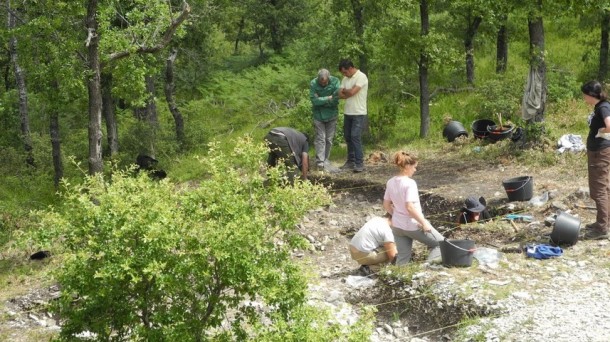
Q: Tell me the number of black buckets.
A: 6